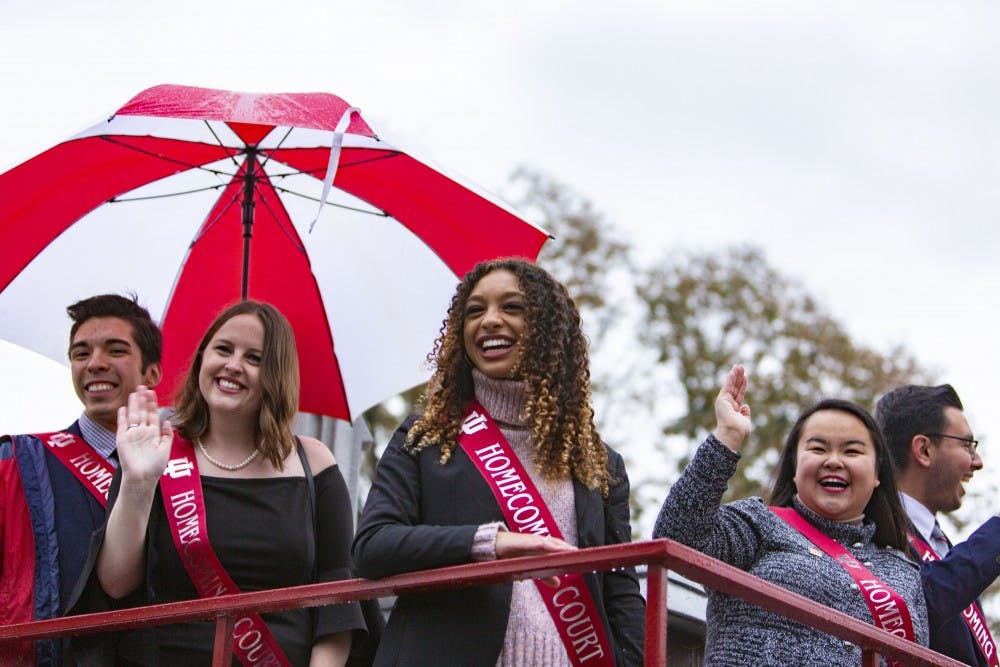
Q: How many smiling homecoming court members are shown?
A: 5